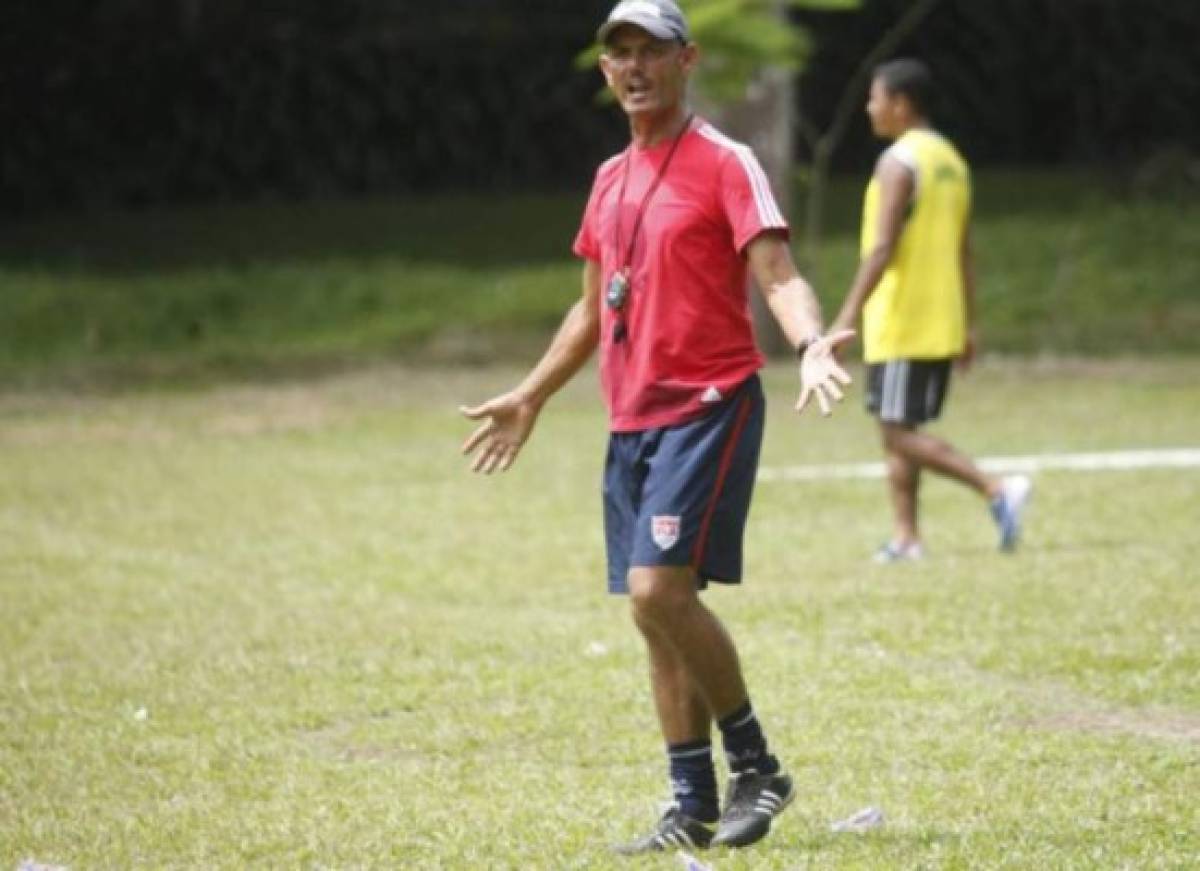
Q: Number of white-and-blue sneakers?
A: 2